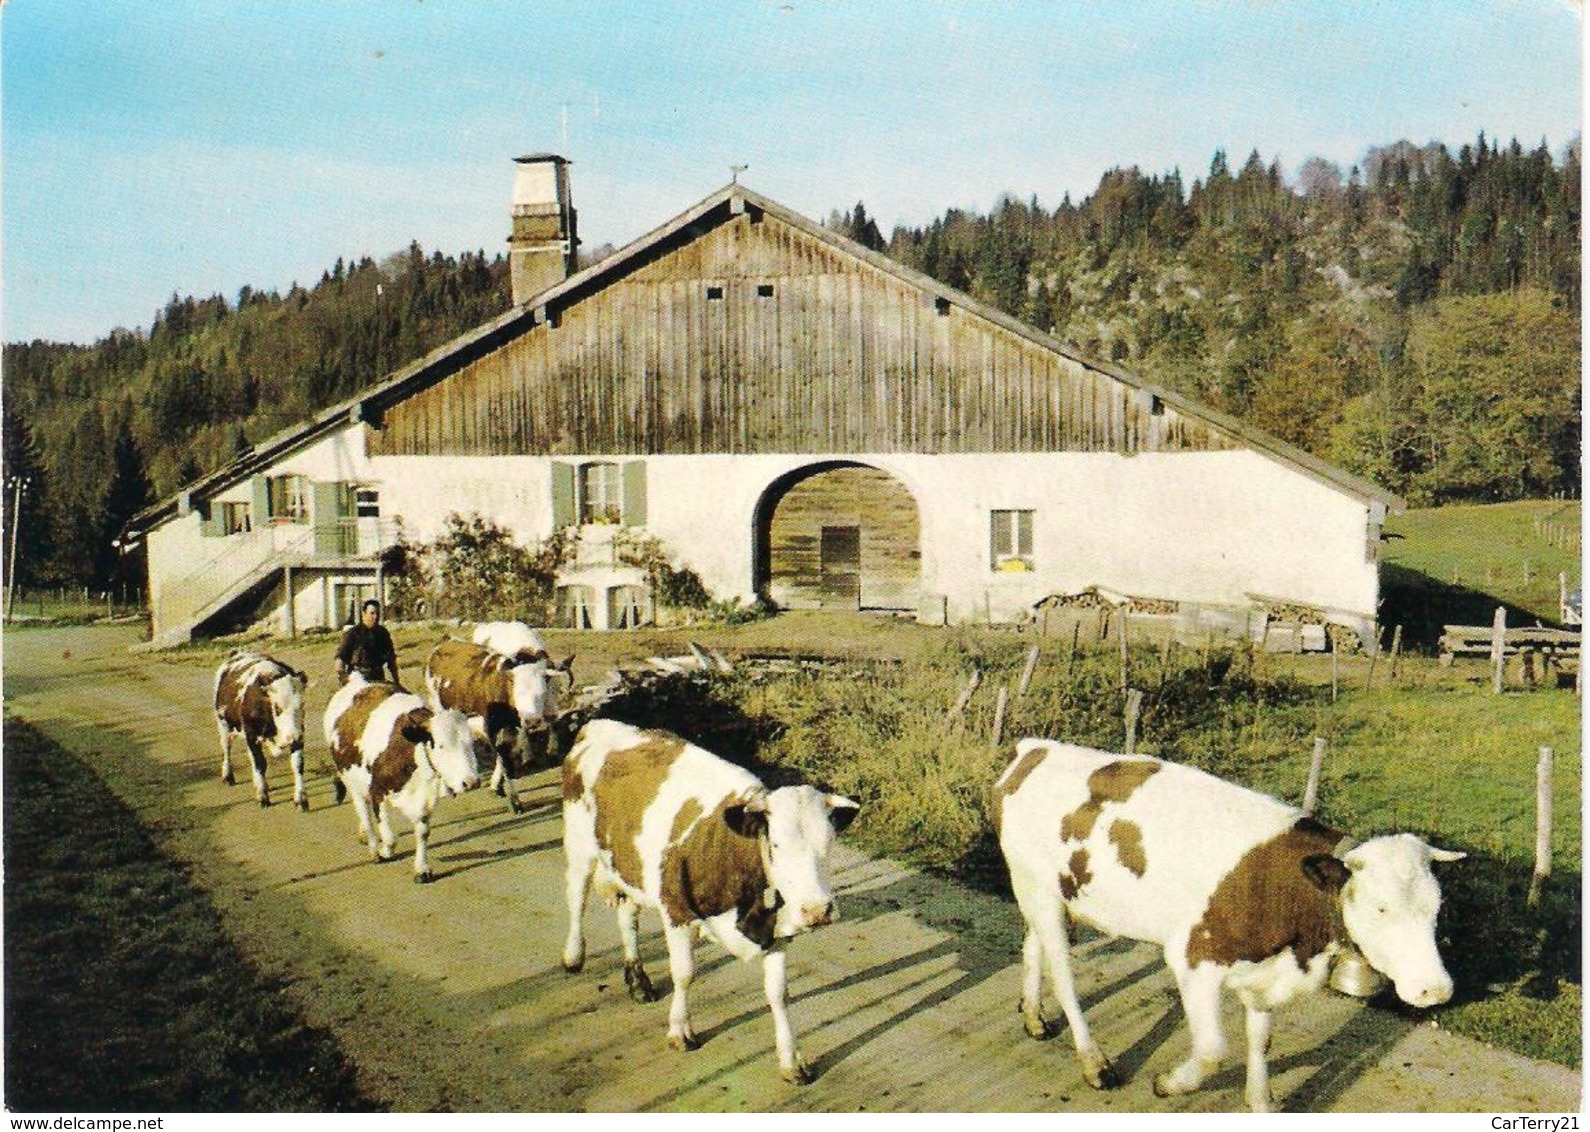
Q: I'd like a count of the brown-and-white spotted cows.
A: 6